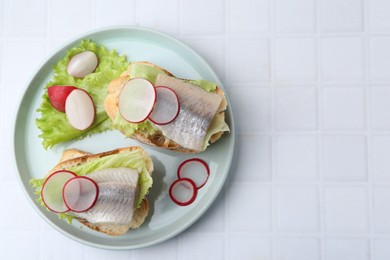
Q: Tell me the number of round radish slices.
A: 6